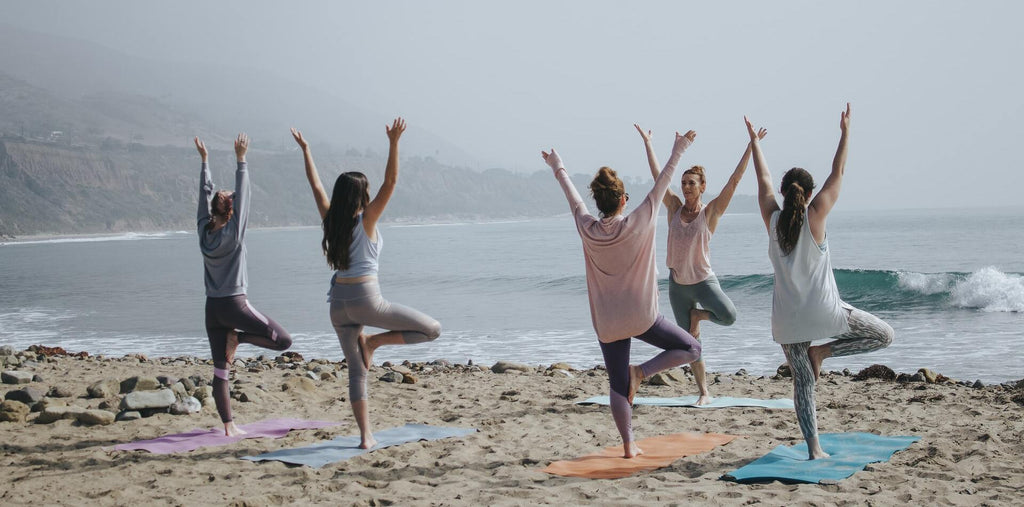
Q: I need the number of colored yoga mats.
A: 5